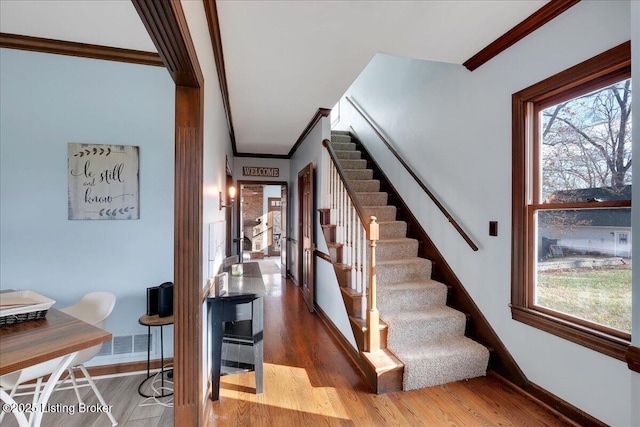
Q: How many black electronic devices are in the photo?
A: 2